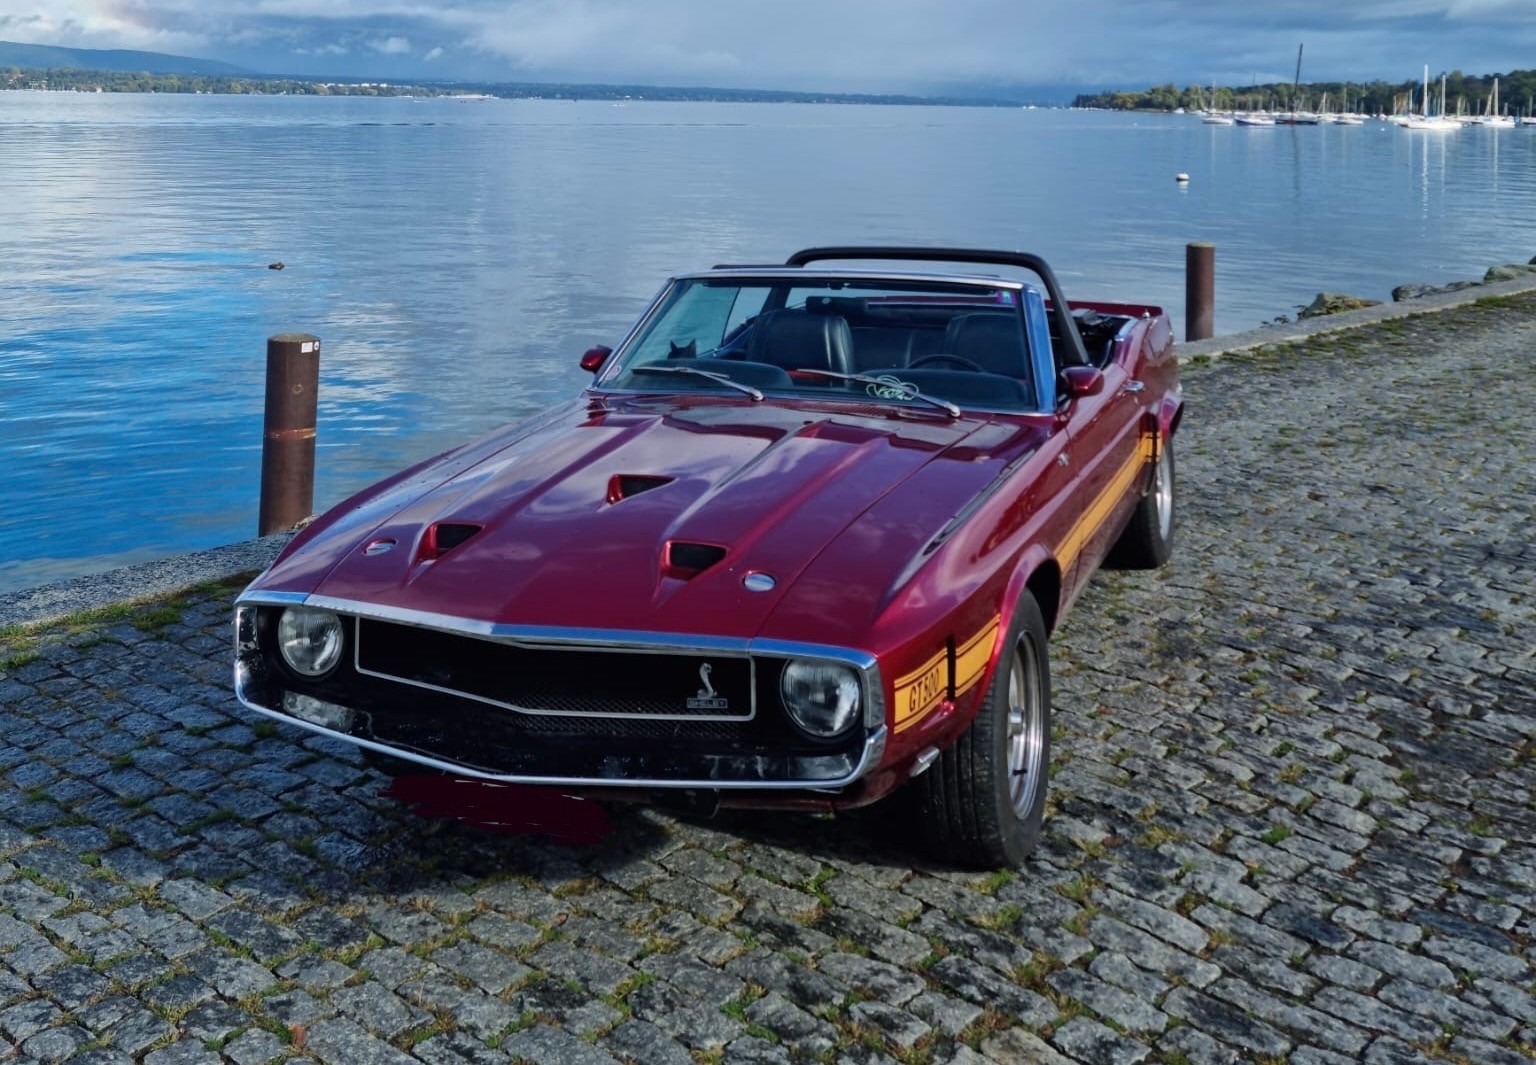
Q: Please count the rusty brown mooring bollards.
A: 2